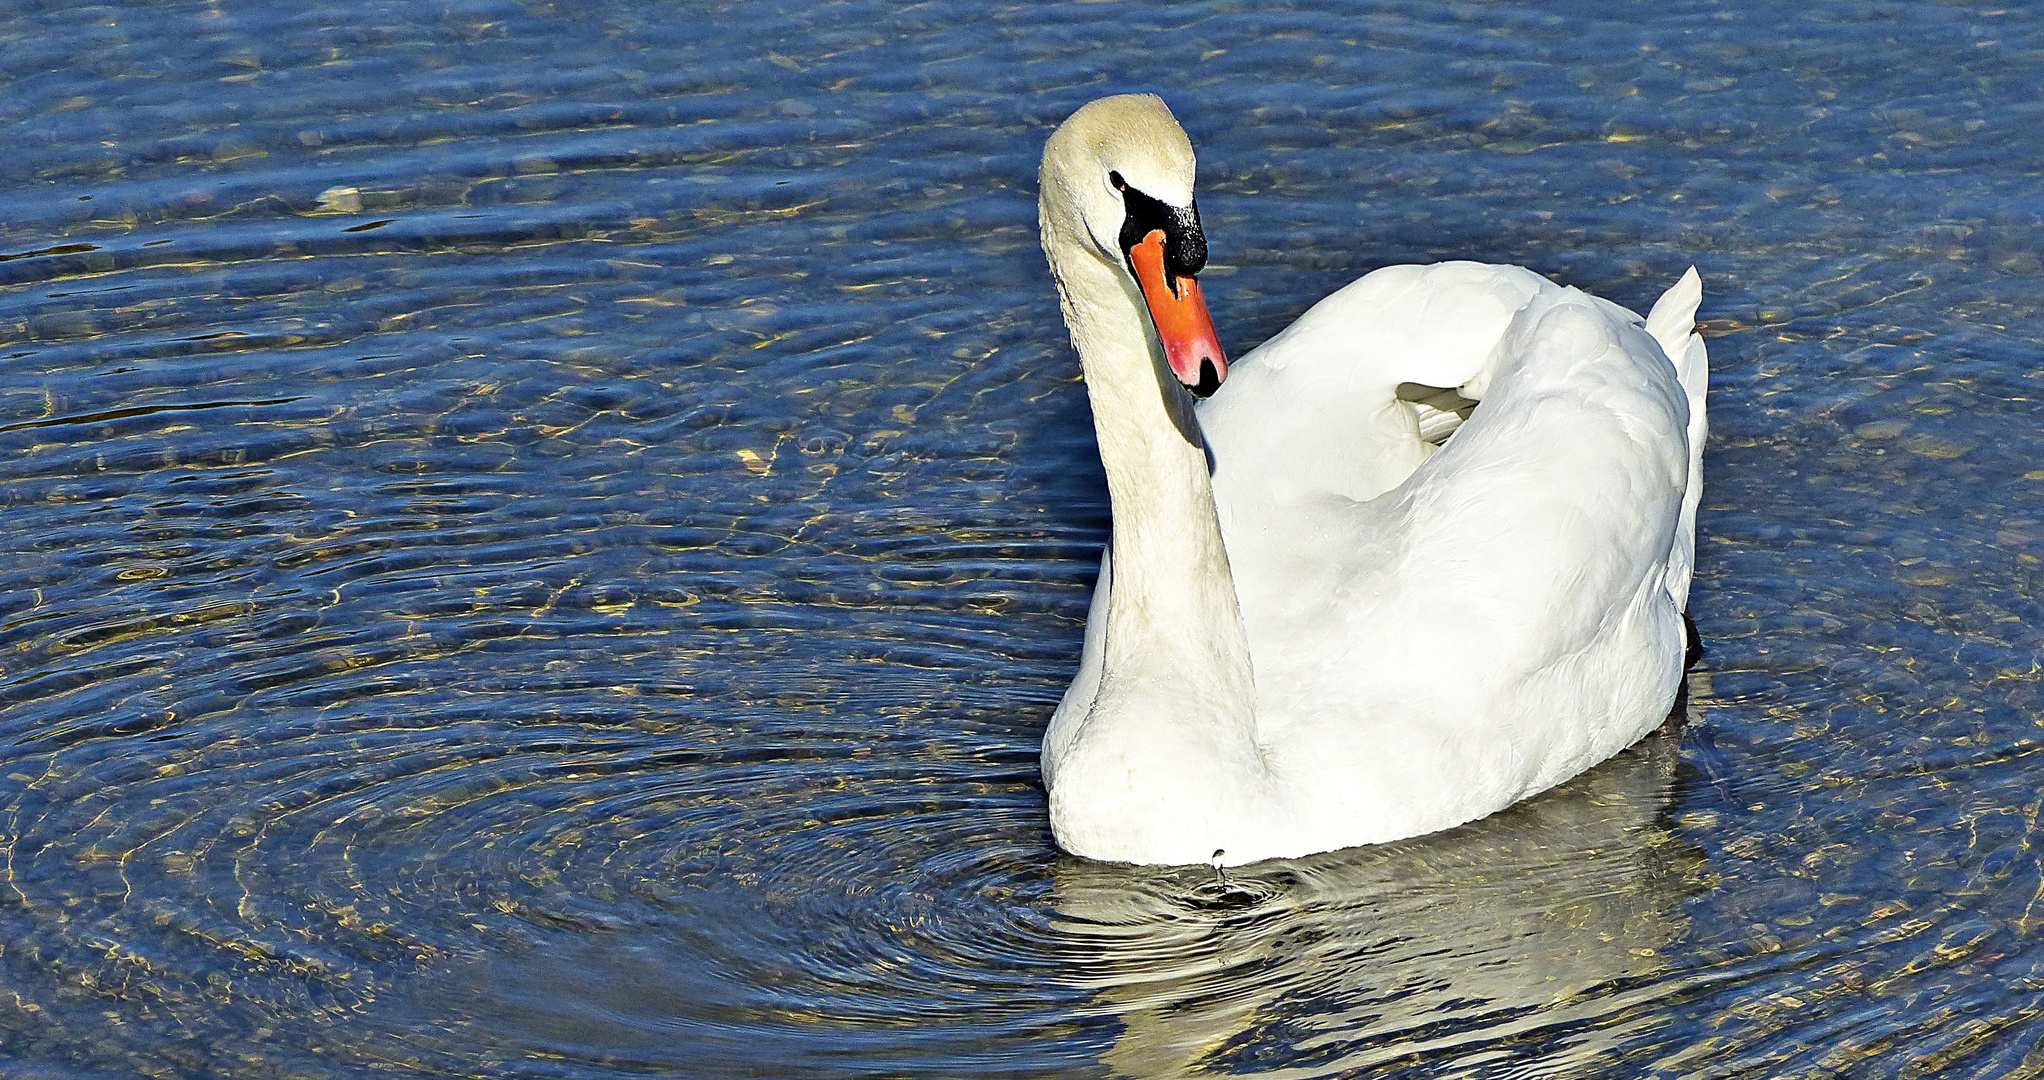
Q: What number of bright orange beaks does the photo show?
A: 1